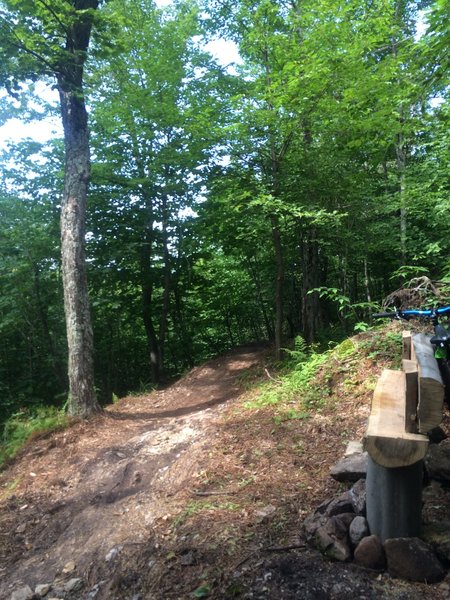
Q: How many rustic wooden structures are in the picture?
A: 1